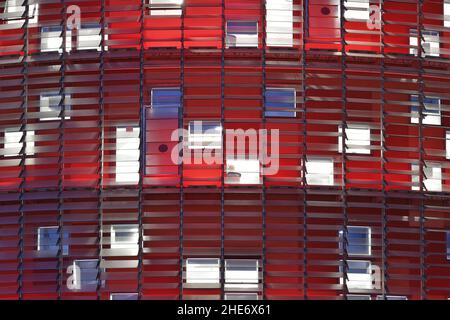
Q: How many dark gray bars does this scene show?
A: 11